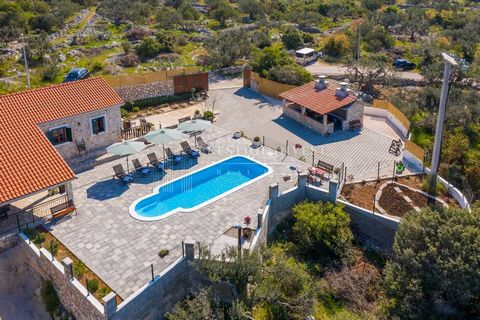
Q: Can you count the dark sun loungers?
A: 6